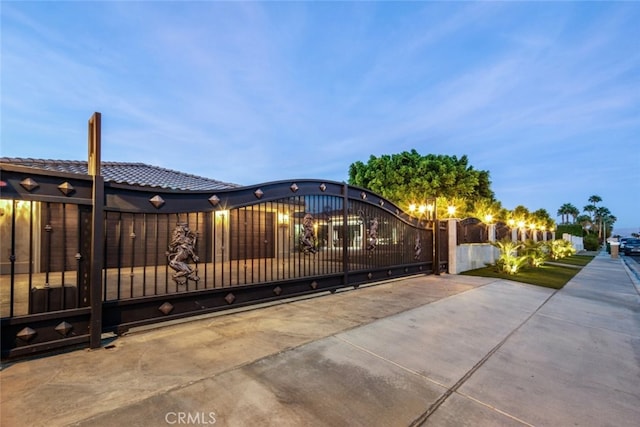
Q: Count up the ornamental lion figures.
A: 4